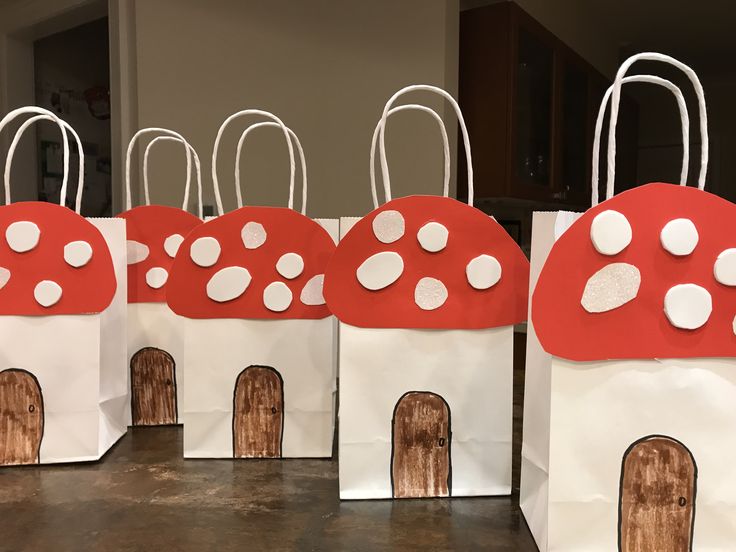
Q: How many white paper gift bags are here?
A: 5